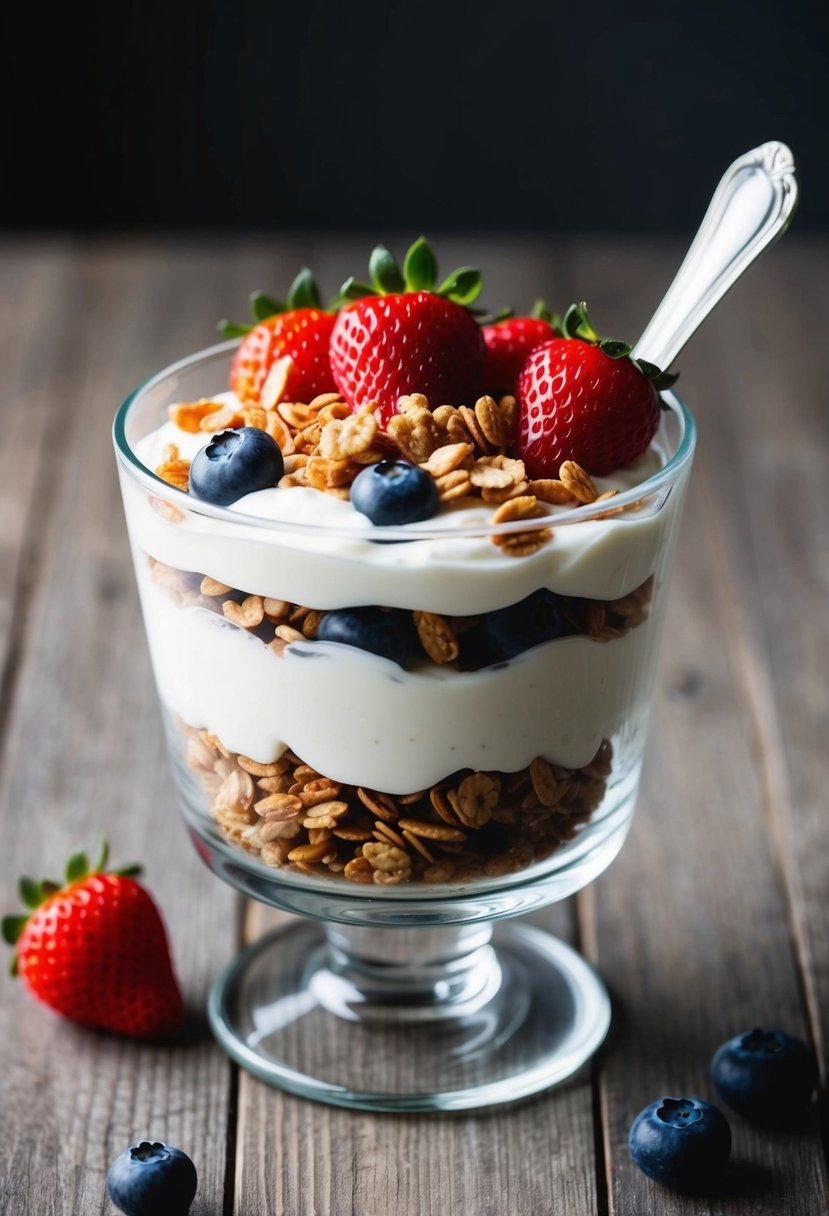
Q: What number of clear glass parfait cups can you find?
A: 1